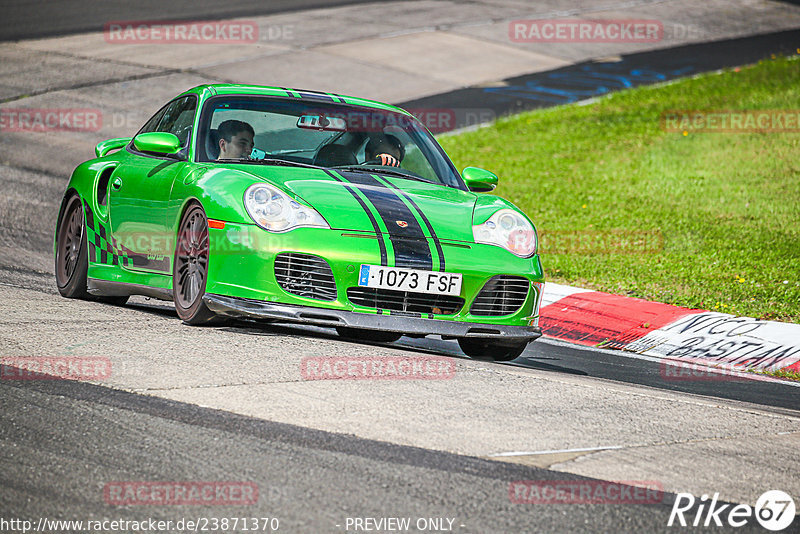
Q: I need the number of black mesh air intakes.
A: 3